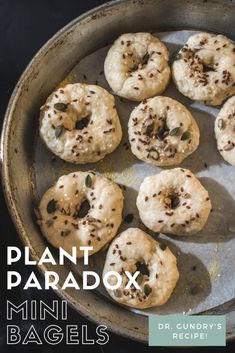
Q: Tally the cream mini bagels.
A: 8